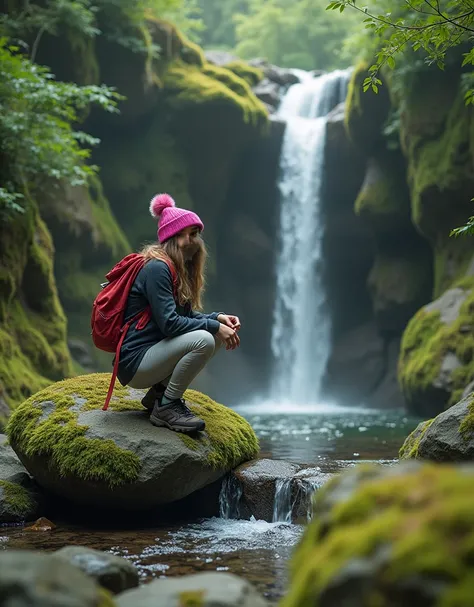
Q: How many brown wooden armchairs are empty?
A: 0